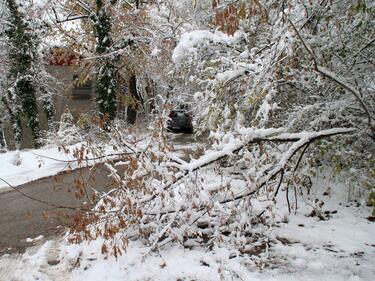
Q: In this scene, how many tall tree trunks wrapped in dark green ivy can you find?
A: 2